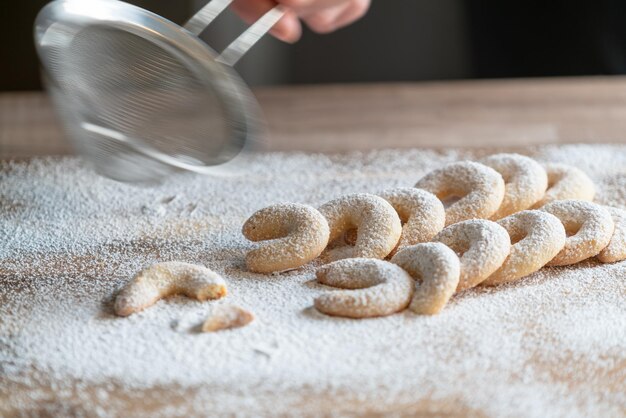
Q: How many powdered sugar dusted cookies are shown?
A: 13